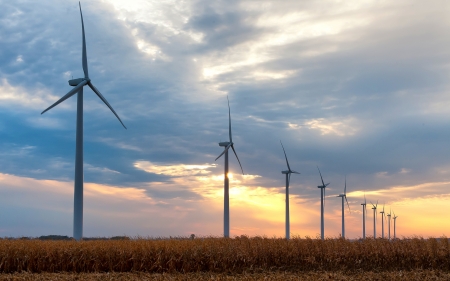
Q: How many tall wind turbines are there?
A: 10